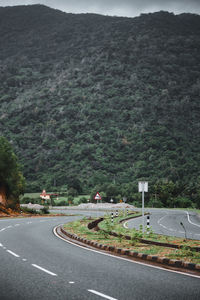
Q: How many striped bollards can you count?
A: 4